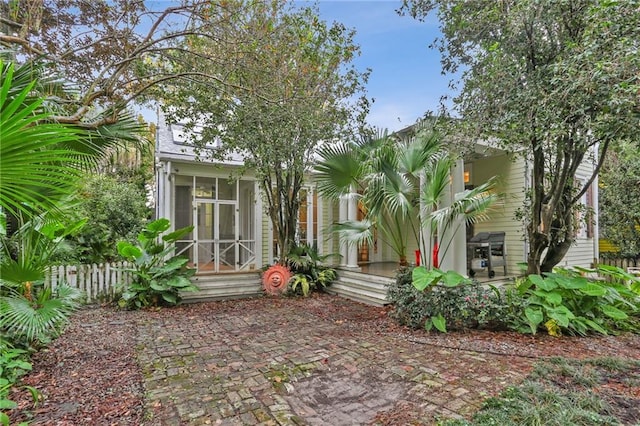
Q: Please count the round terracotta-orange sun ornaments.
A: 1